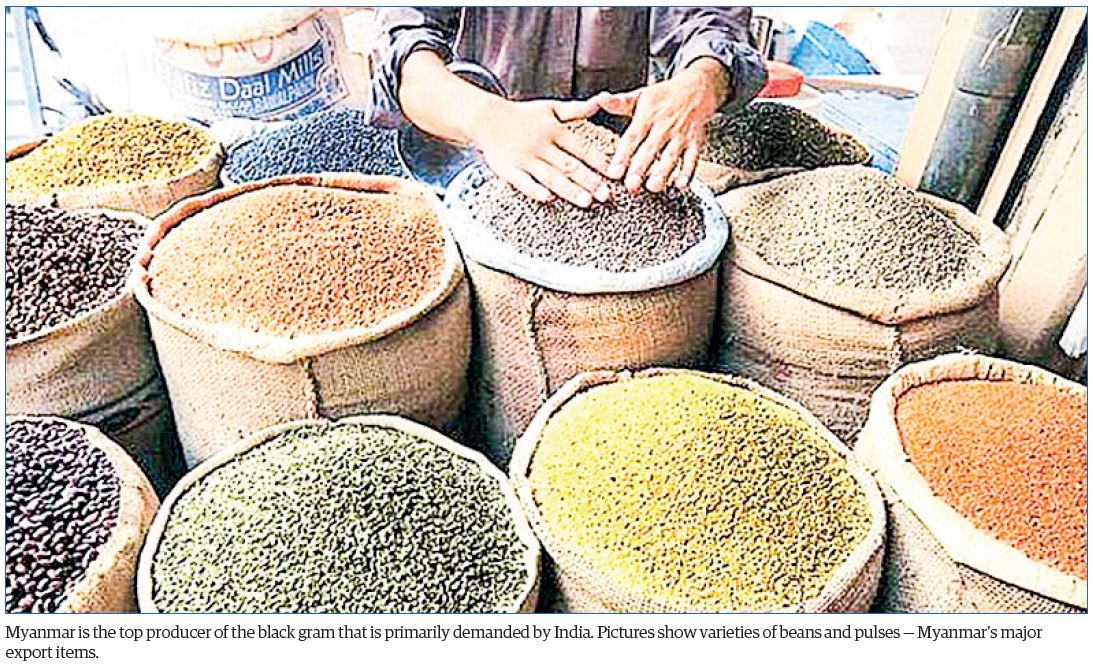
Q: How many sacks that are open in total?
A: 11